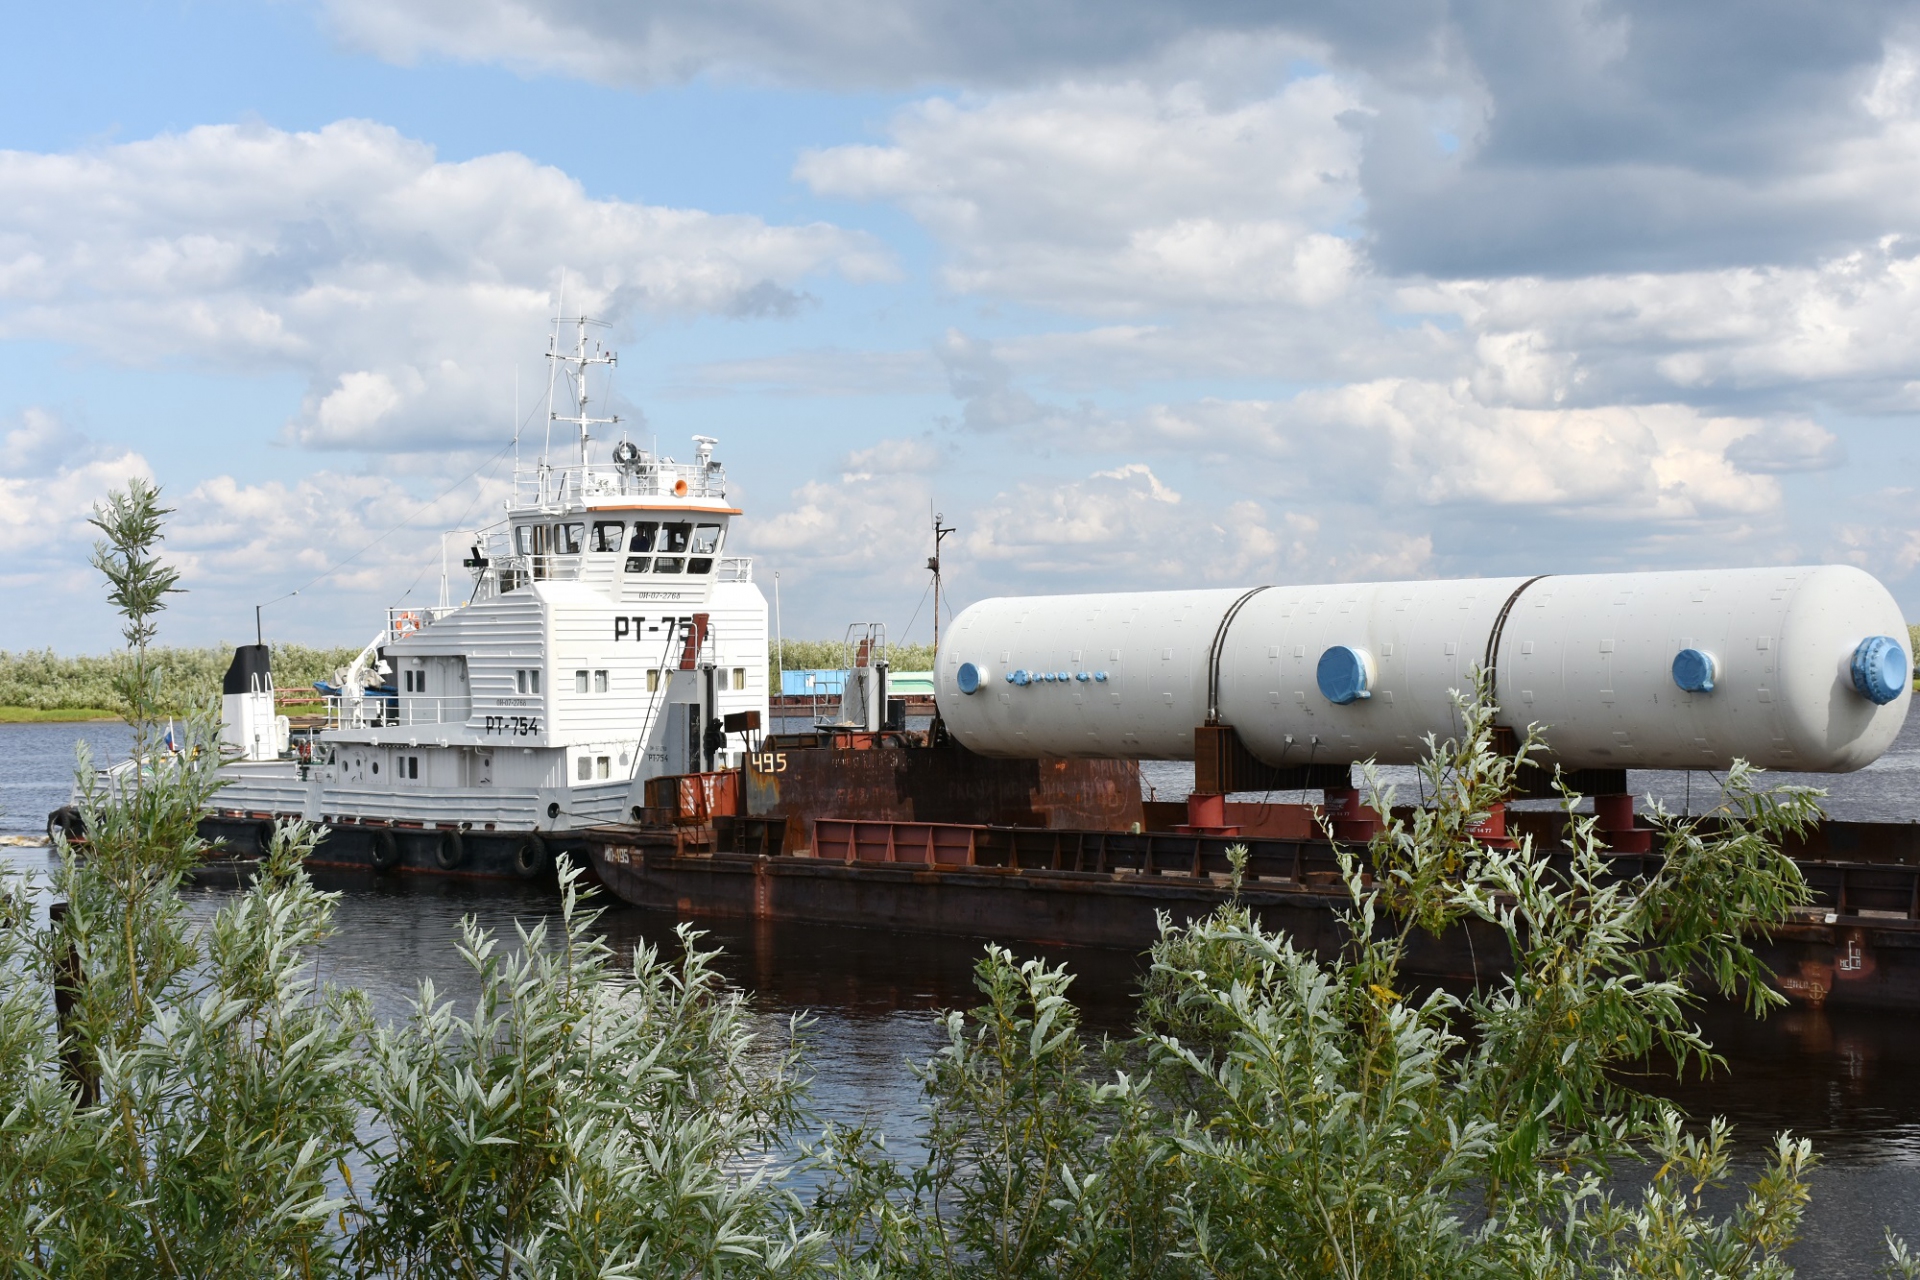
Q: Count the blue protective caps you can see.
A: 11